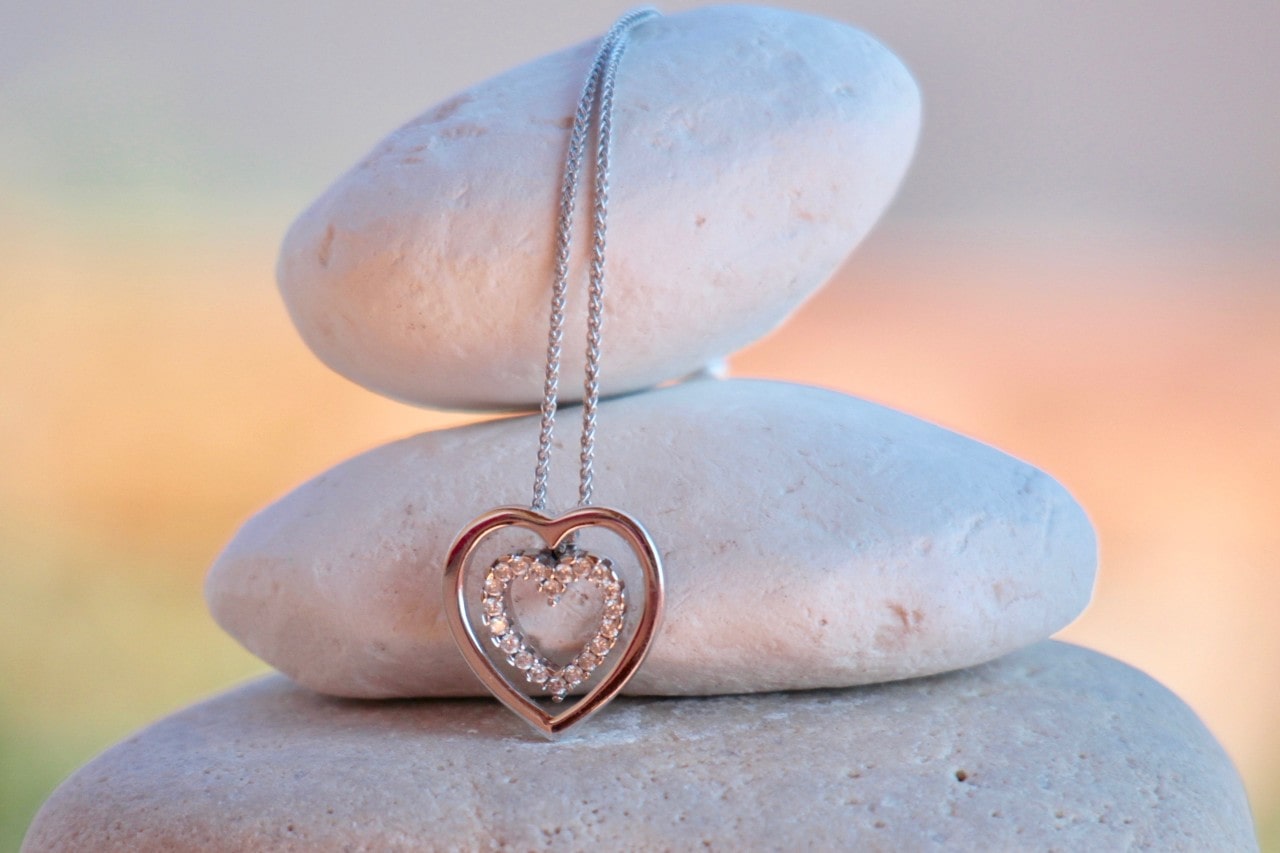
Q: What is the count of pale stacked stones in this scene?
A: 3